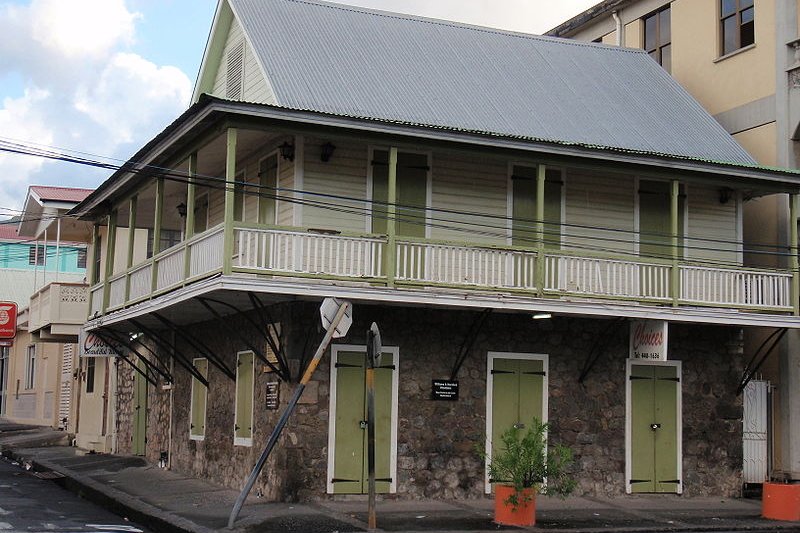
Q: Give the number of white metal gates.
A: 1